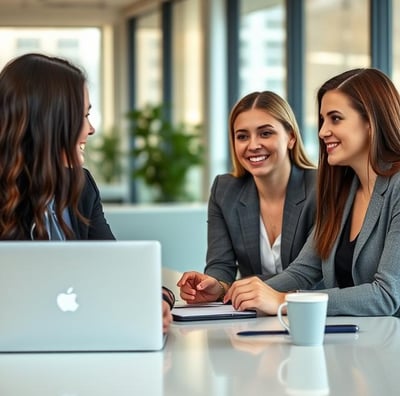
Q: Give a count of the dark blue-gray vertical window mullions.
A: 5